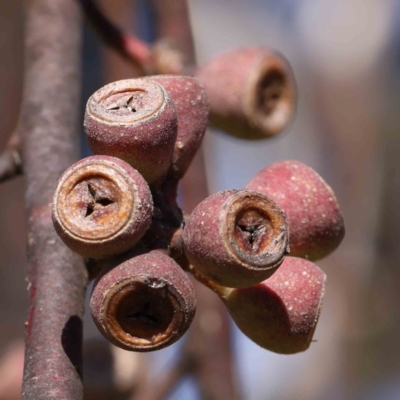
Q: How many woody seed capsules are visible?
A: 8